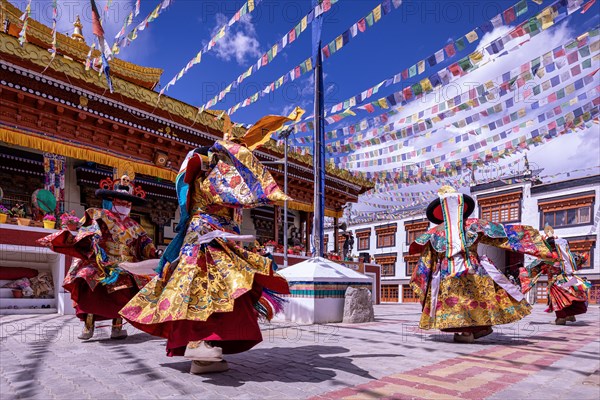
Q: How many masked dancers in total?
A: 4